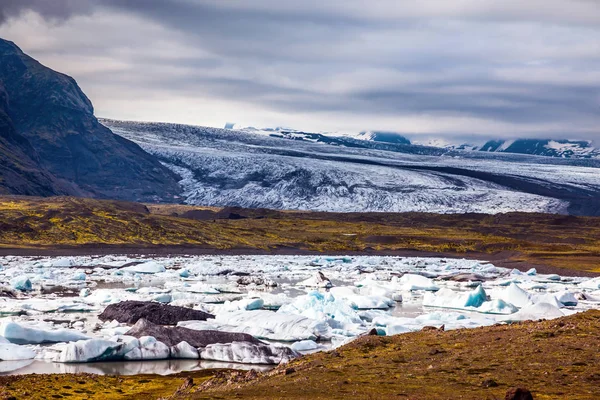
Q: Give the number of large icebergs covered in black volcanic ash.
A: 2